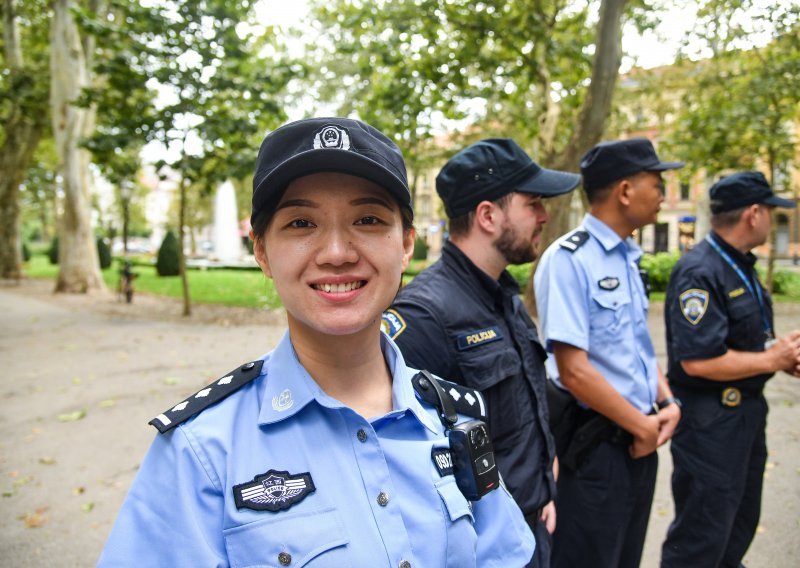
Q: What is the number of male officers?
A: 3